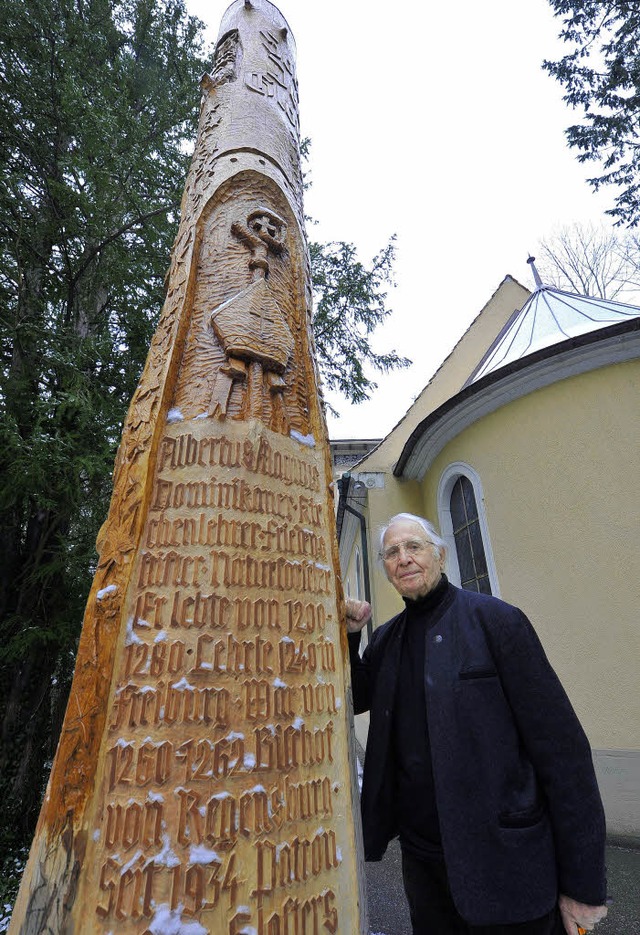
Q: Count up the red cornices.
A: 0